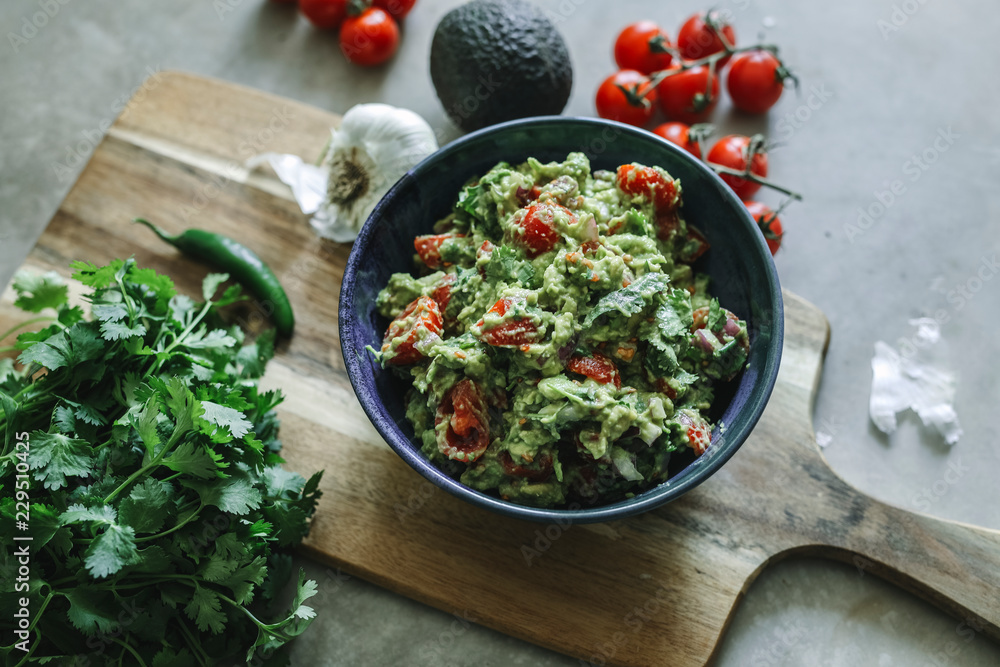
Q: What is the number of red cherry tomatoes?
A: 12